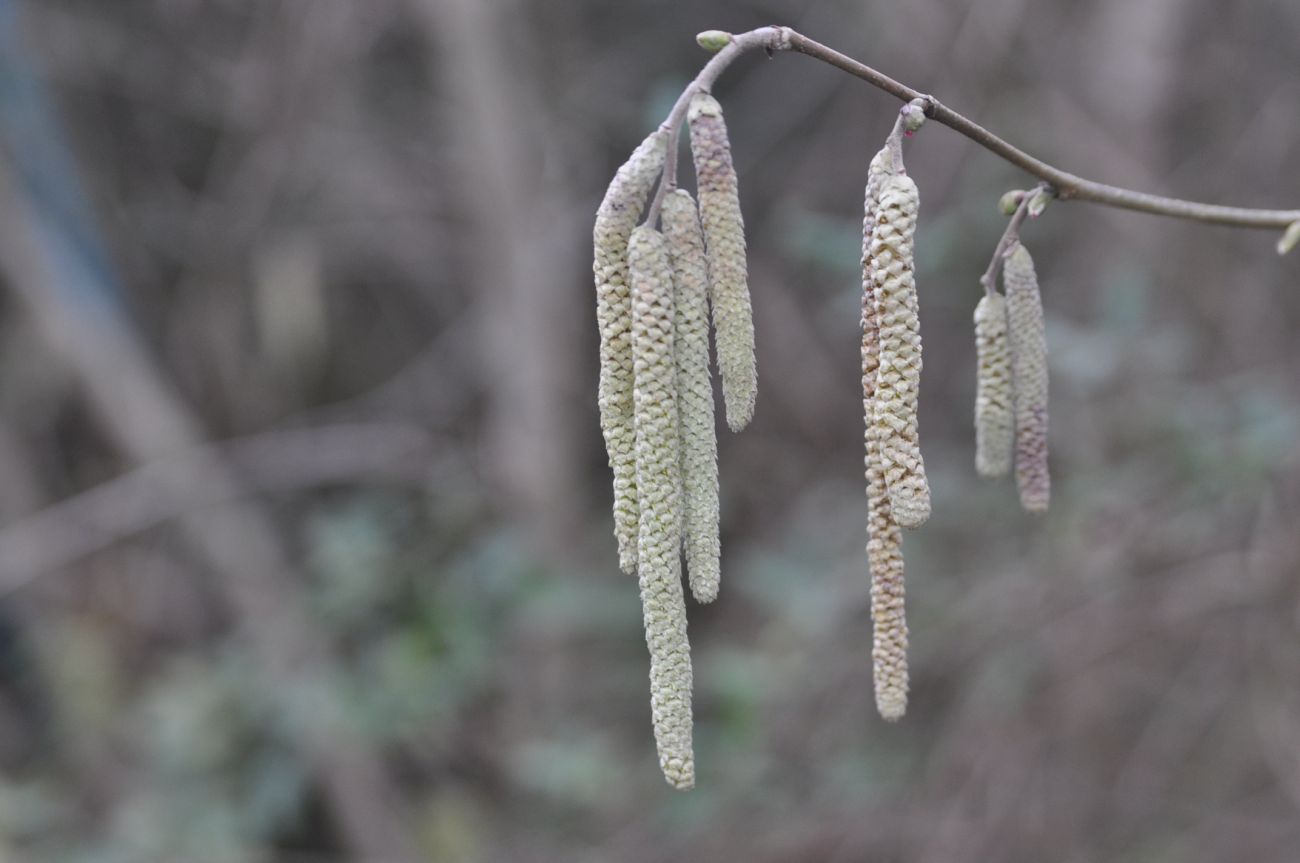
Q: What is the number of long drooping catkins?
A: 8